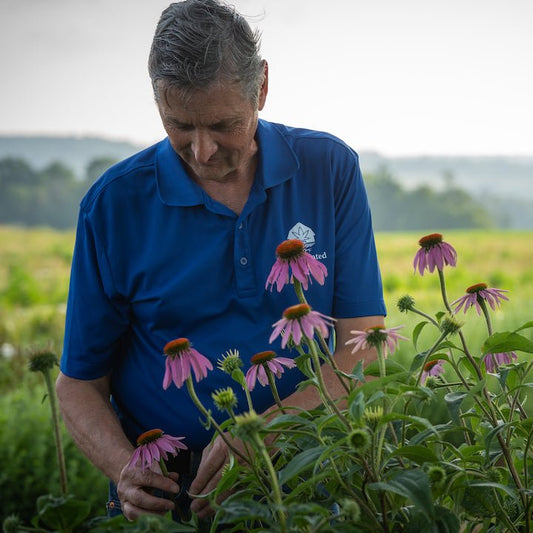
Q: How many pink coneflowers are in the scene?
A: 10